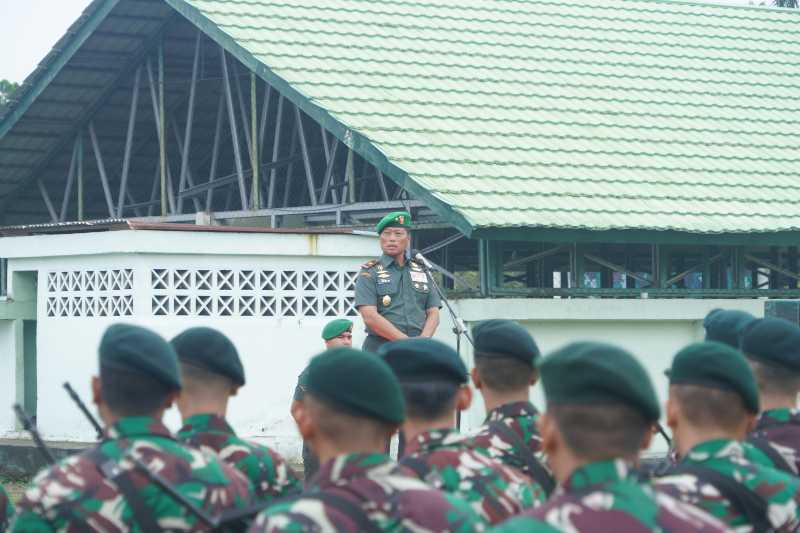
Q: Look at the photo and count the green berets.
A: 11